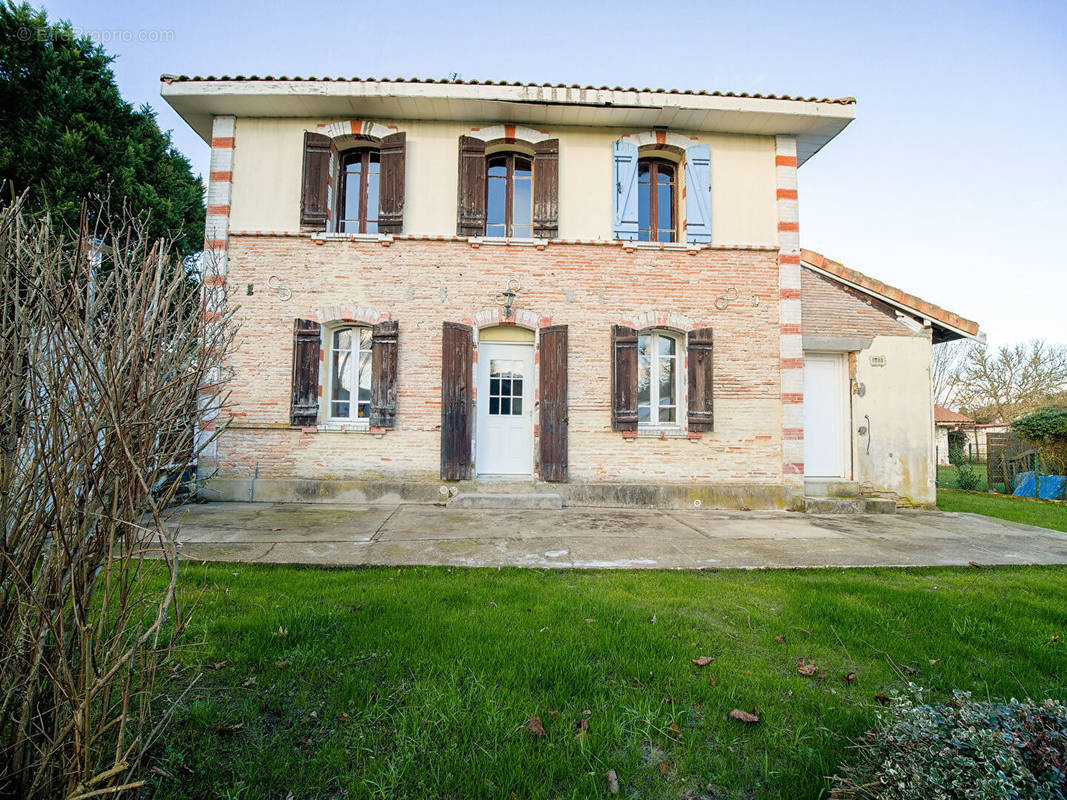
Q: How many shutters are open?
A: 12